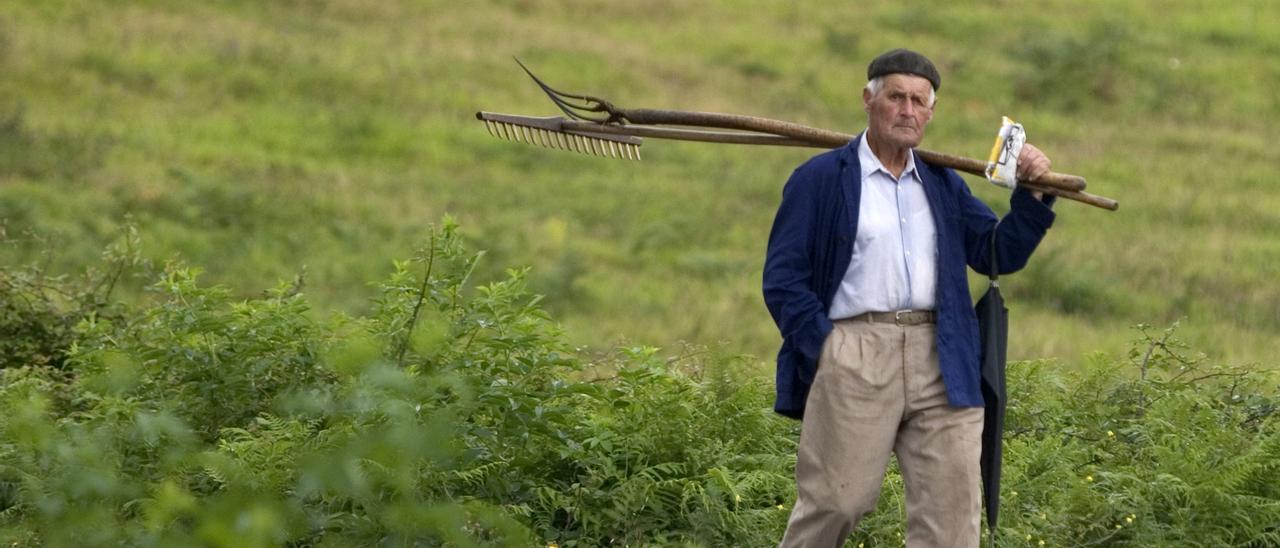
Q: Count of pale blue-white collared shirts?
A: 1